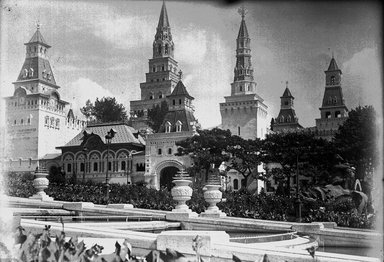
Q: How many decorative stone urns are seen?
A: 3